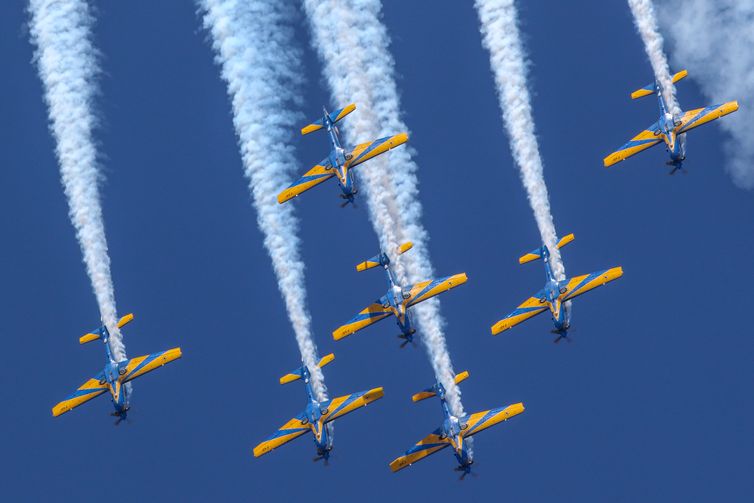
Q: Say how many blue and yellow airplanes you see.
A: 7